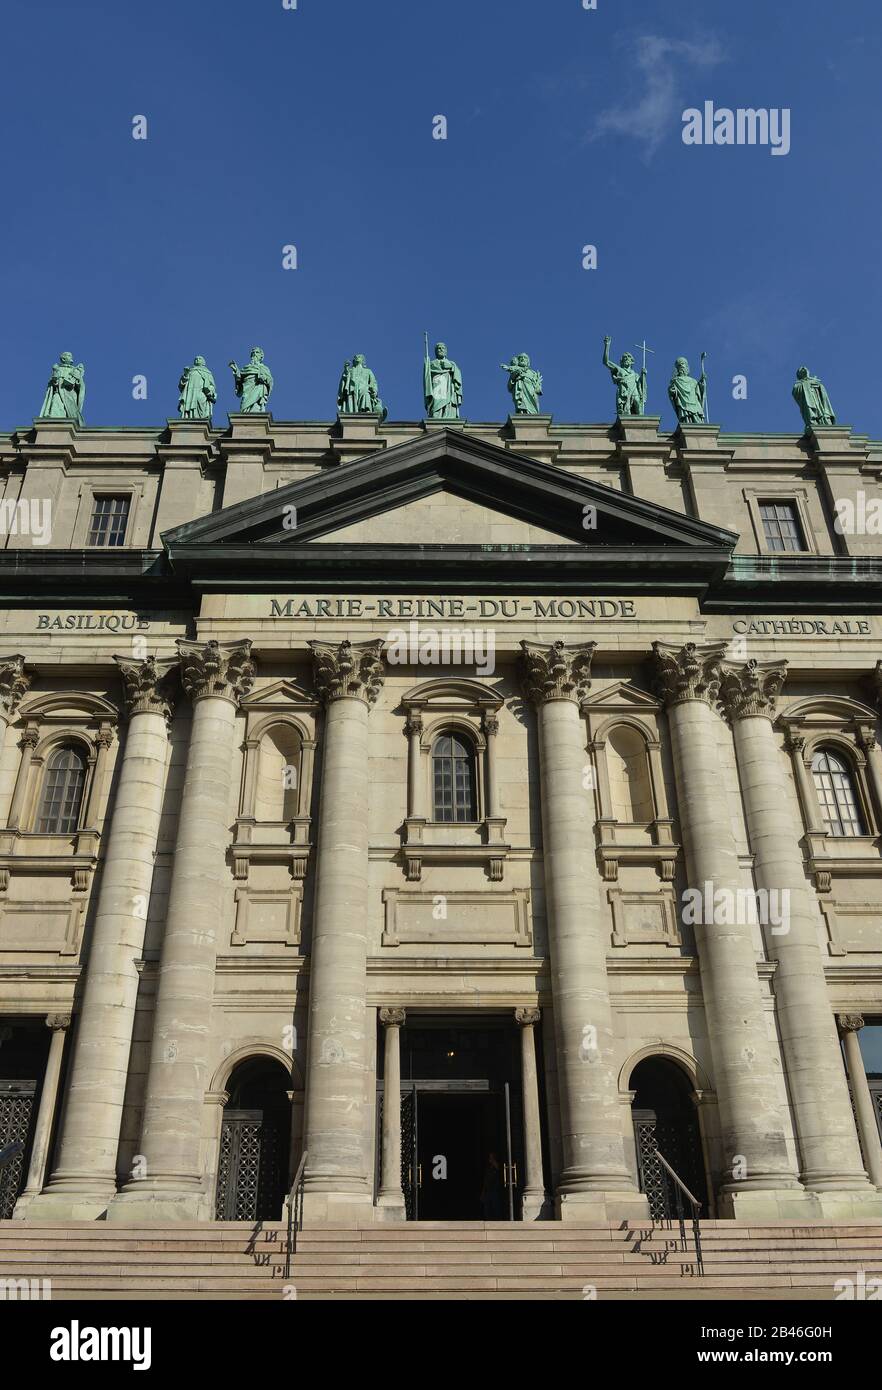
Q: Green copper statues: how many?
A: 9